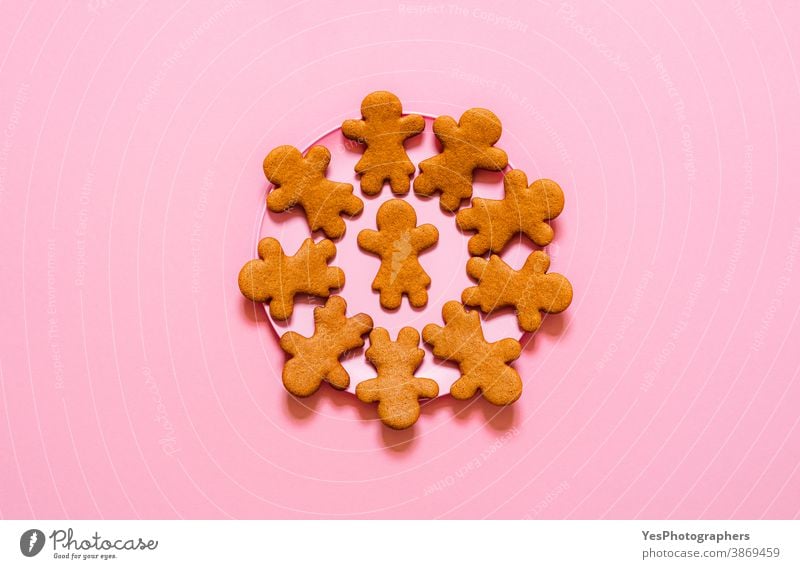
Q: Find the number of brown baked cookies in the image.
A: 10